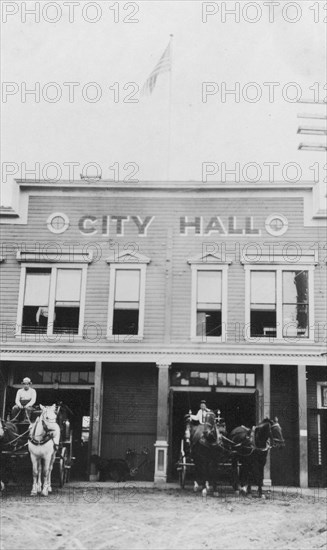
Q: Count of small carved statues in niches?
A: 0